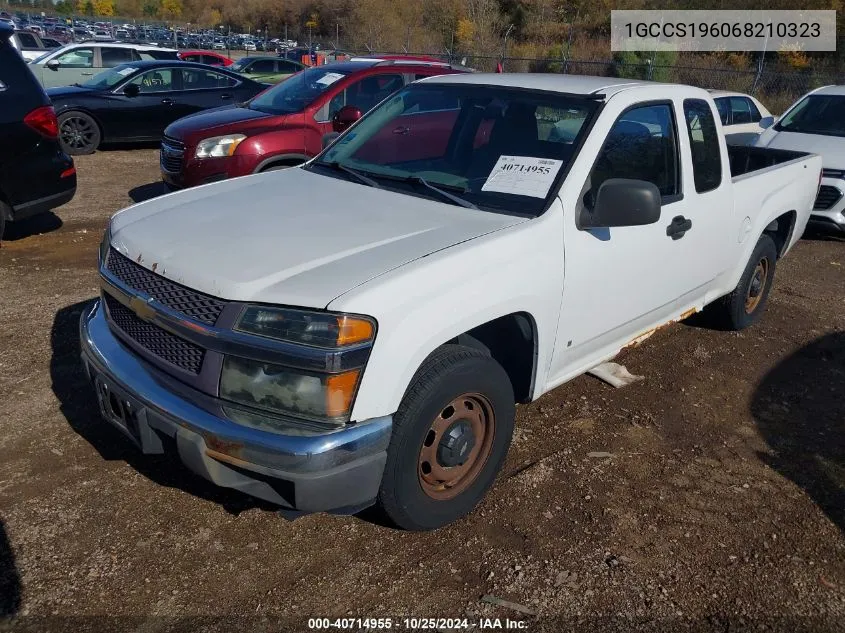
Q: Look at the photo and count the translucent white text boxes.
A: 1